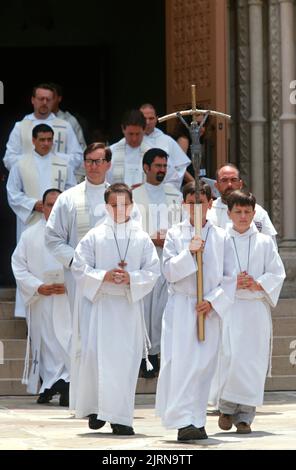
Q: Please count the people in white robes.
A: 12